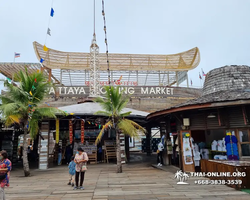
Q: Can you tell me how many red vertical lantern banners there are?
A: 2